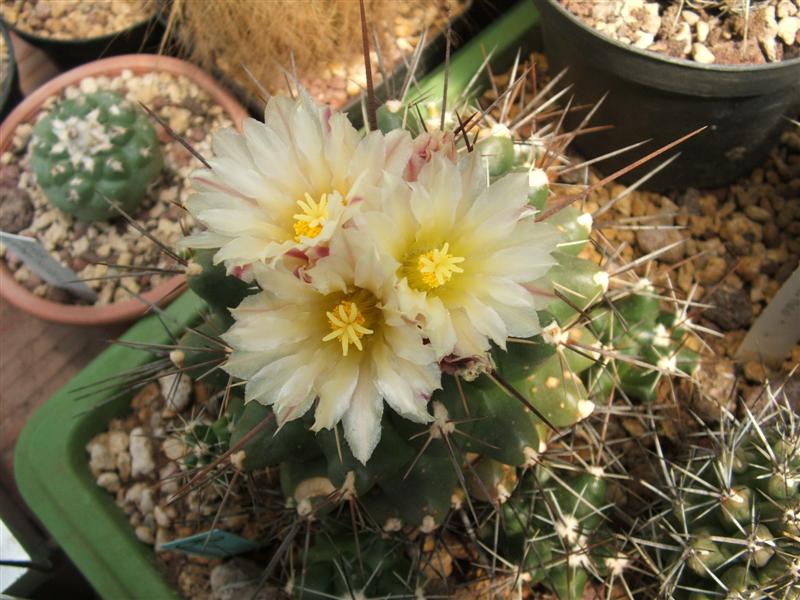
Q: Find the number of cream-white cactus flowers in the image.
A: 3